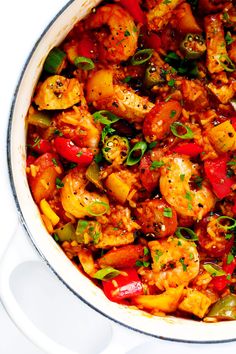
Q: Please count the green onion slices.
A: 11